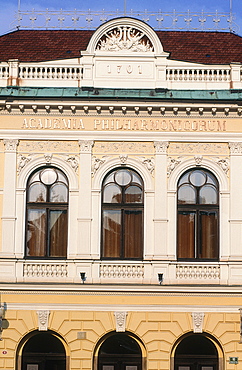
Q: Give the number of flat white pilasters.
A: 4